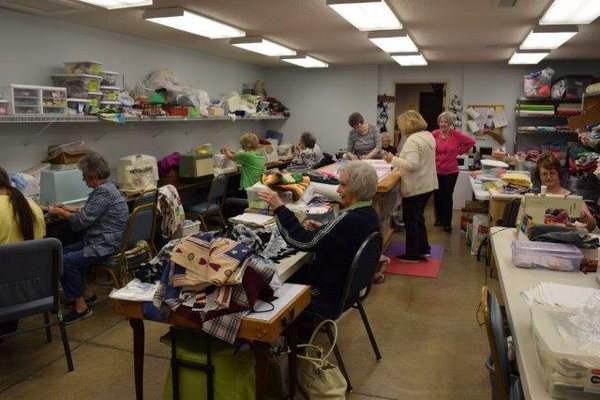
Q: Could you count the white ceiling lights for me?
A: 10